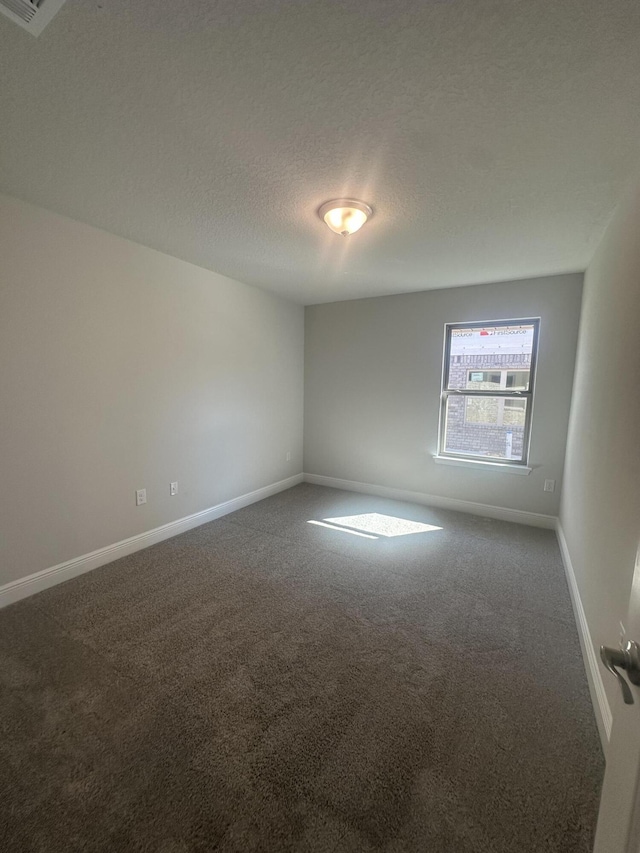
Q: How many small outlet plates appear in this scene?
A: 4